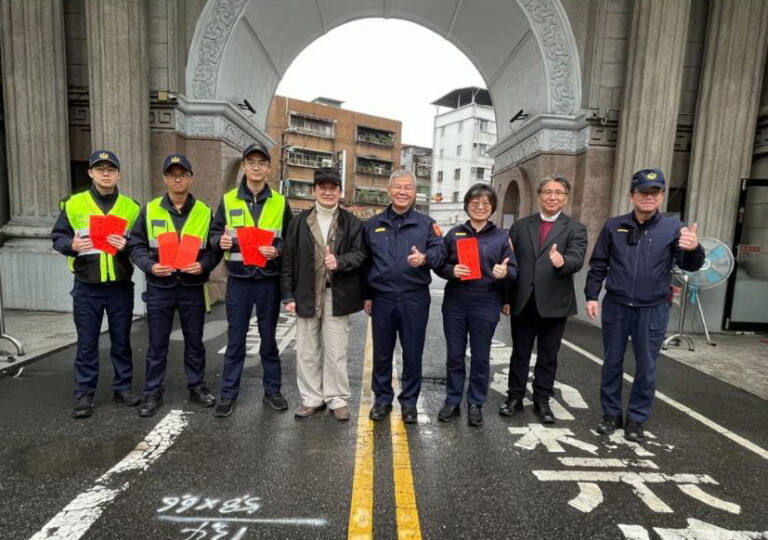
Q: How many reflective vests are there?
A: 3